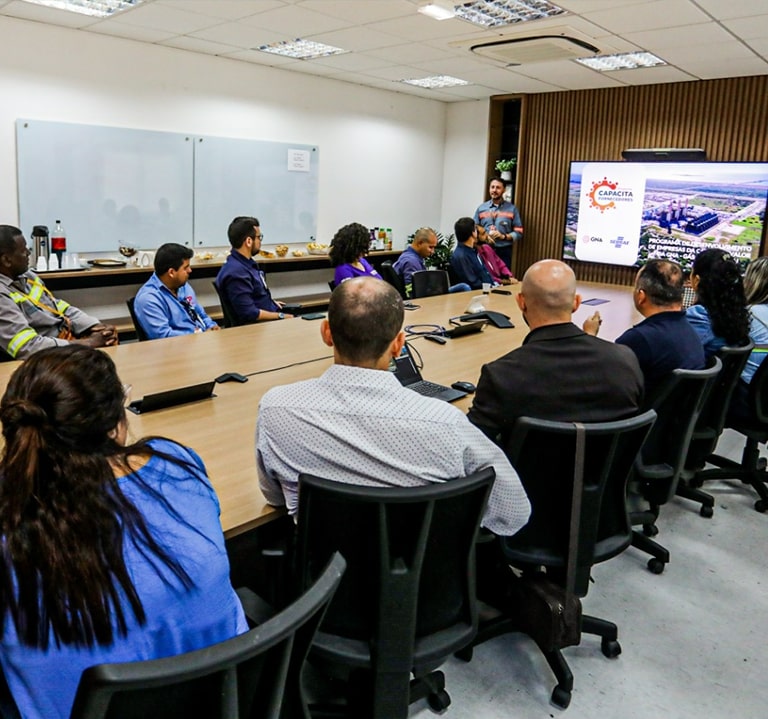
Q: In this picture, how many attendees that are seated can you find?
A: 13